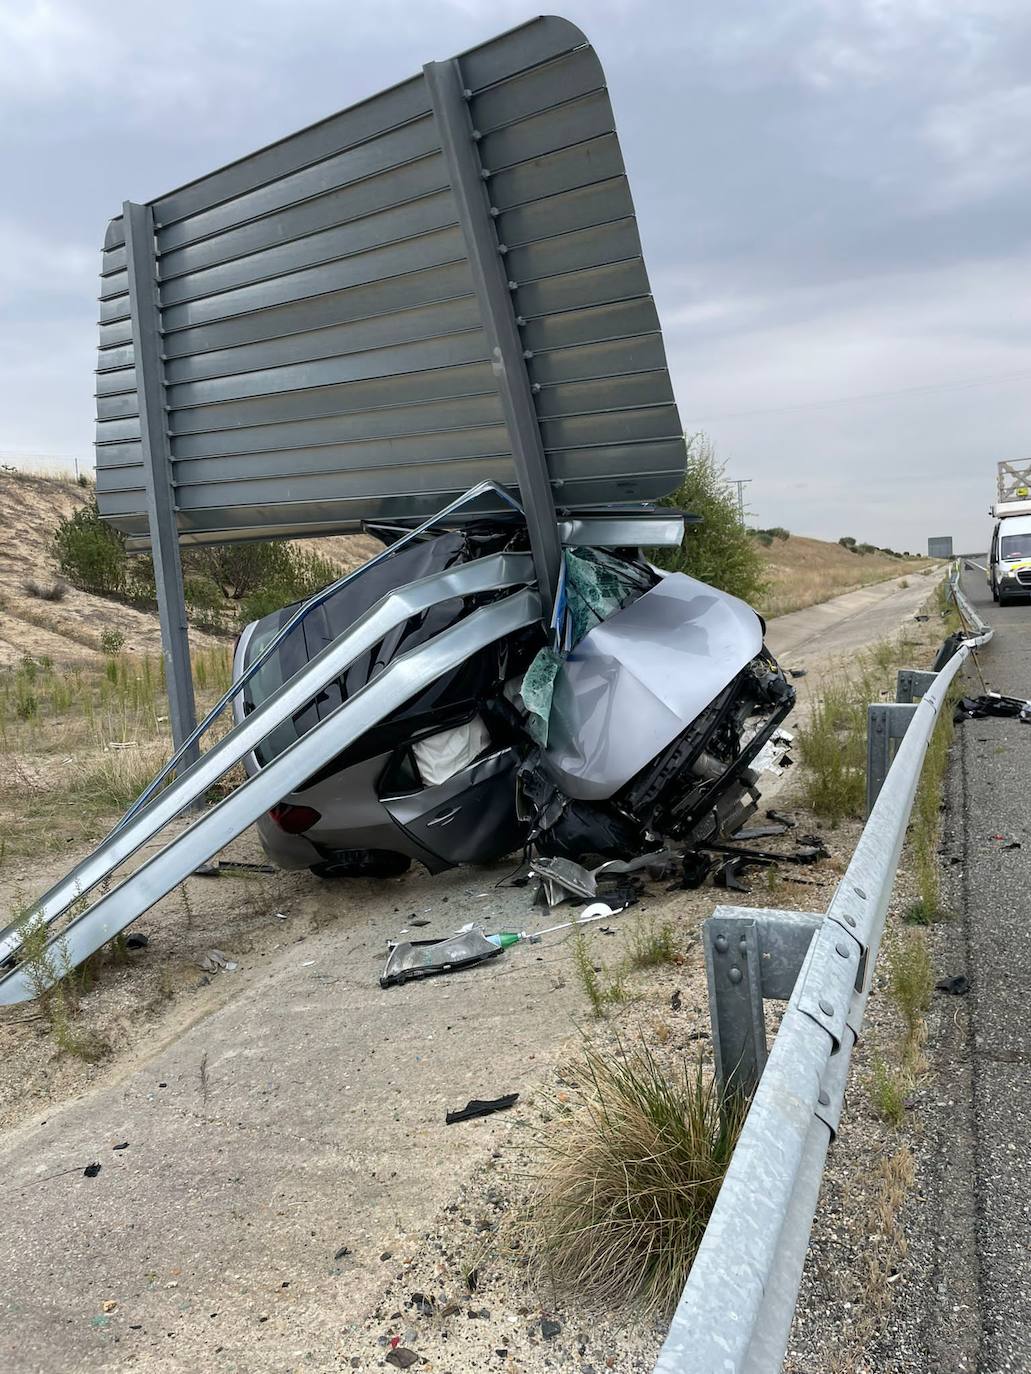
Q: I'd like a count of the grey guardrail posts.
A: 3